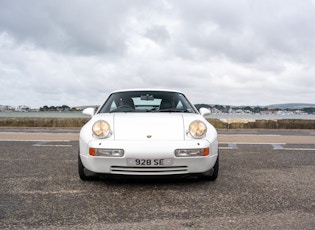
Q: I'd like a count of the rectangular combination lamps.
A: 2